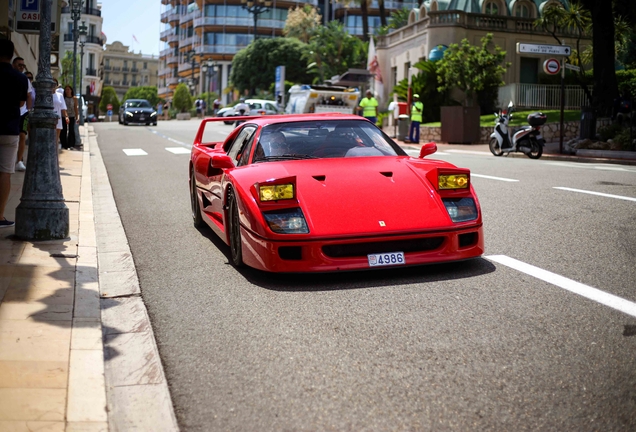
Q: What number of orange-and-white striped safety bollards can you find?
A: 0